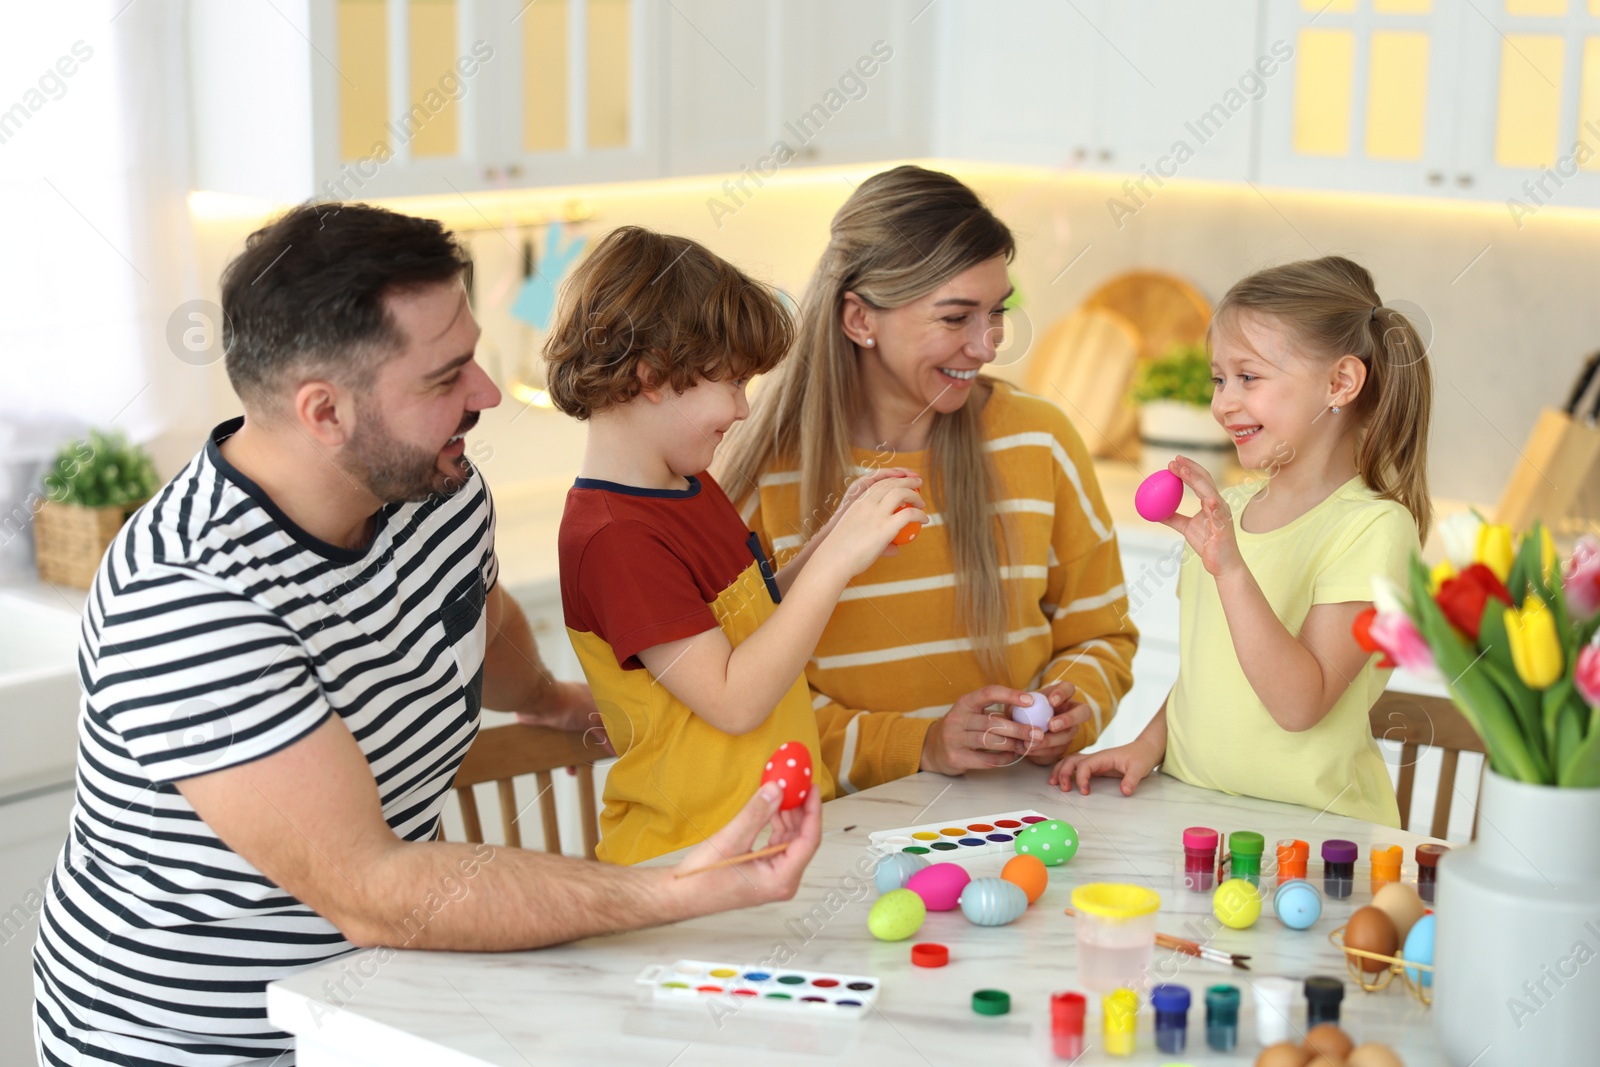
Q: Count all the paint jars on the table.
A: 12